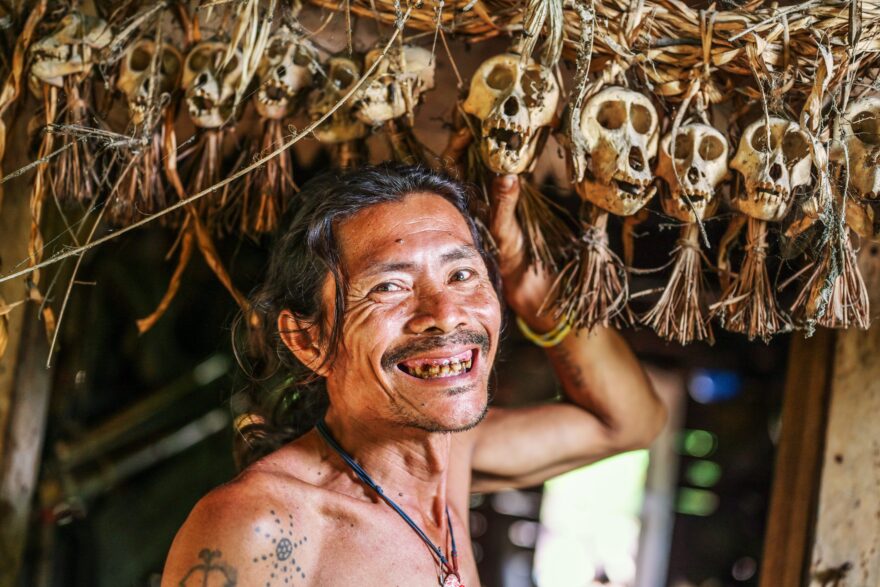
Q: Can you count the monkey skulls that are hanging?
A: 11